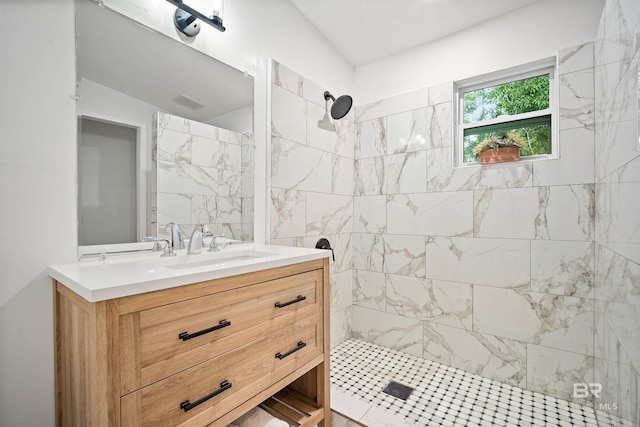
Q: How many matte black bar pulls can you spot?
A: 4